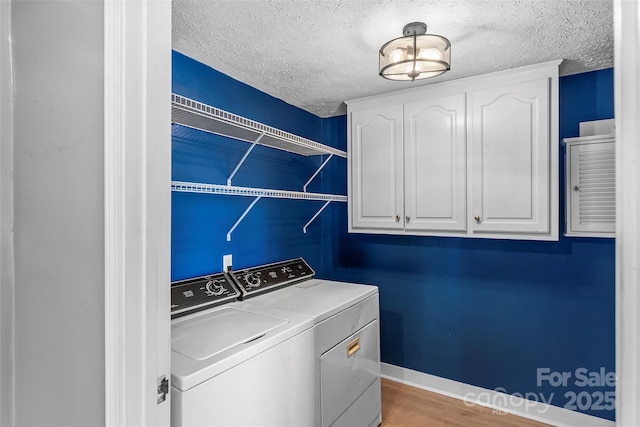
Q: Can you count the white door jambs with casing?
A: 2